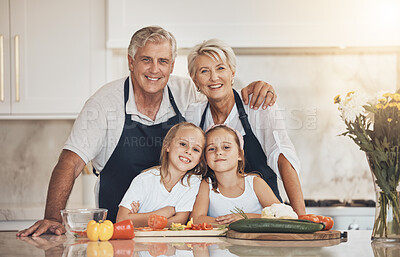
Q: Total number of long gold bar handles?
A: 2